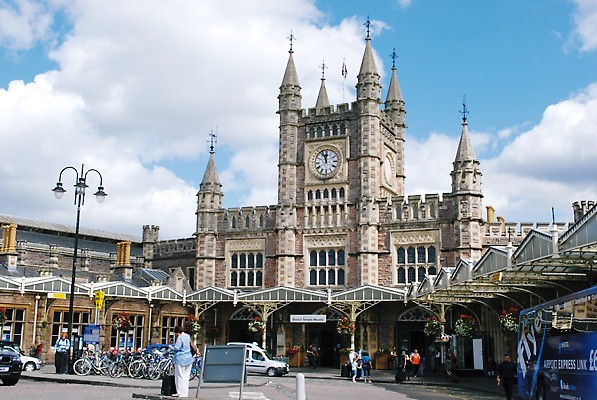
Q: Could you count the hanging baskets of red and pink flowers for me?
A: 8